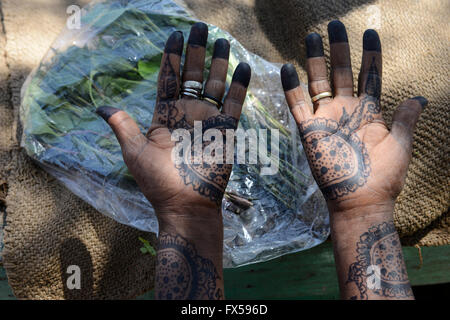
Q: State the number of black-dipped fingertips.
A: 10